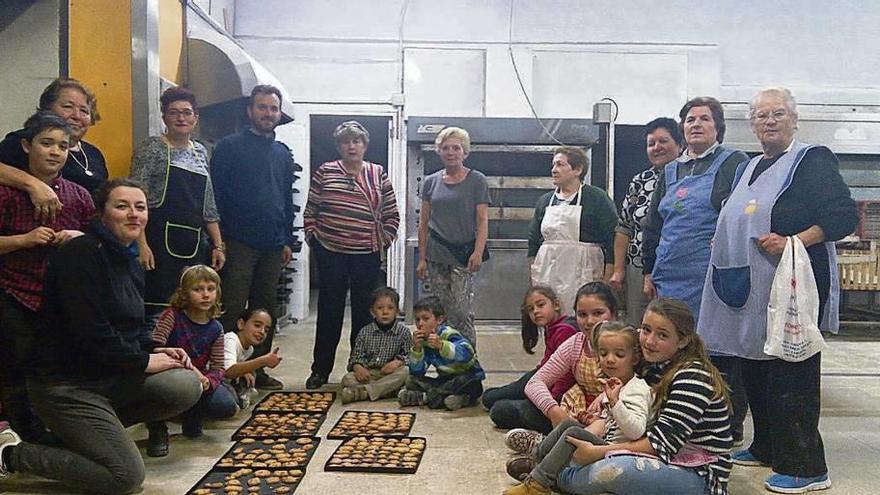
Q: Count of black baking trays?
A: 6